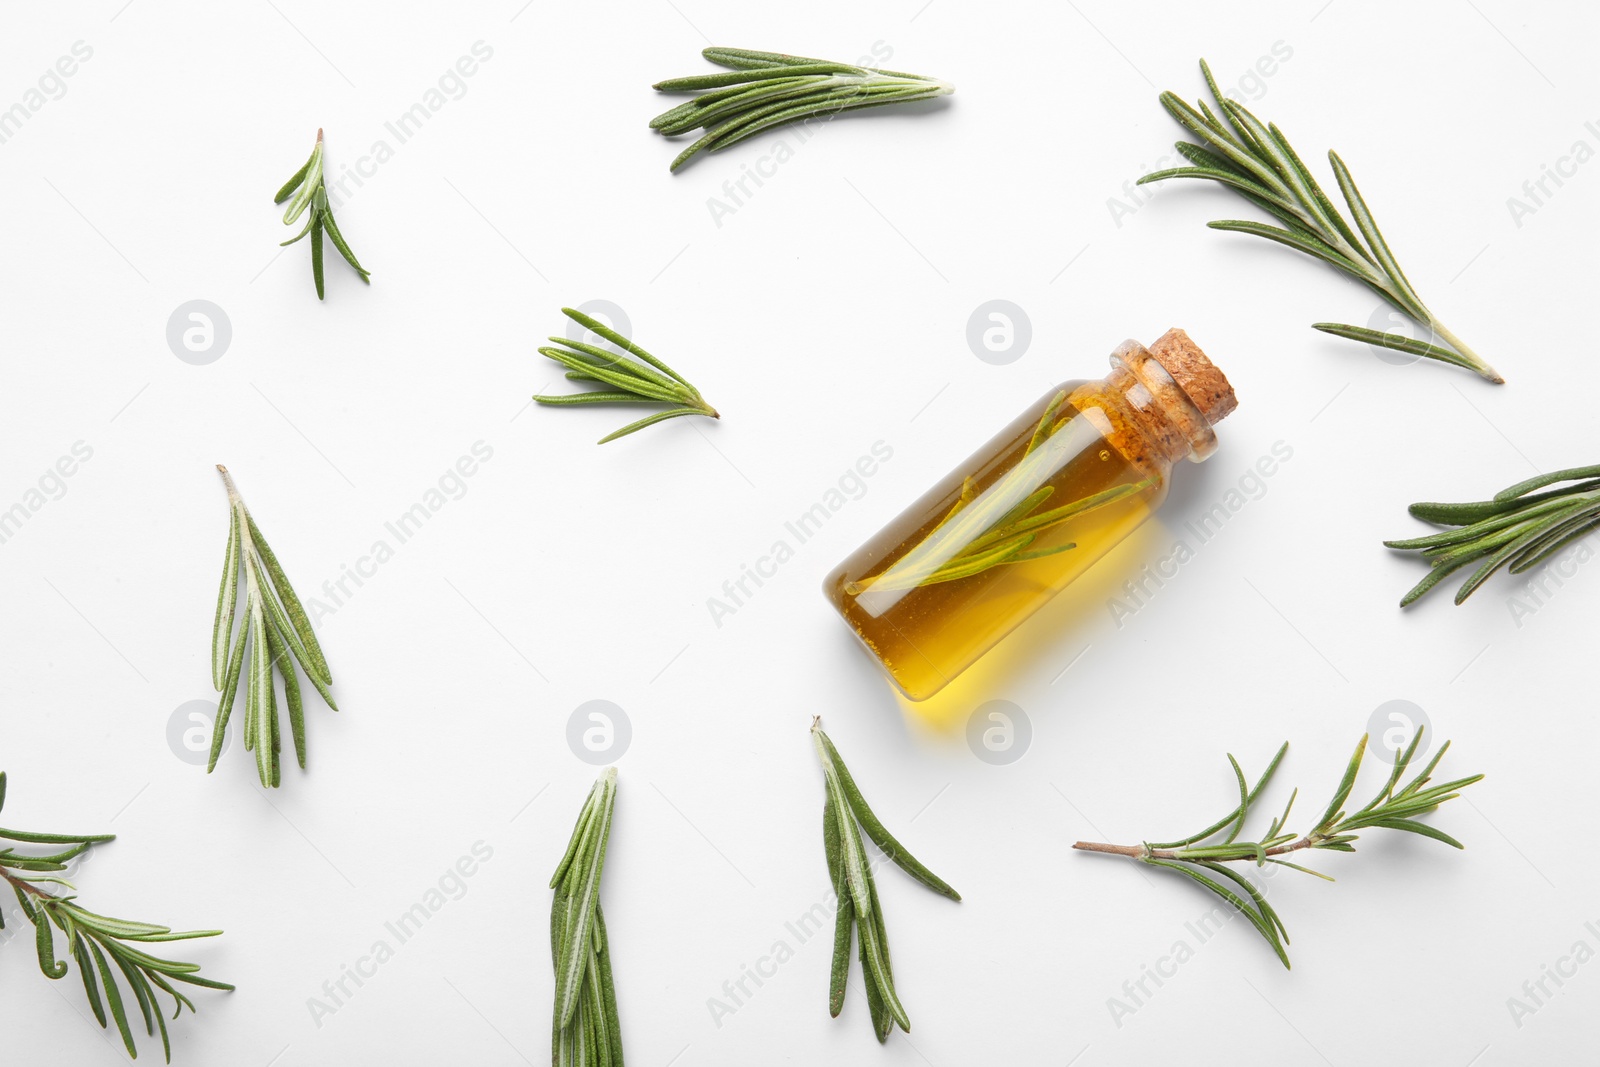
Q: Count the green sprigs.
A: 11